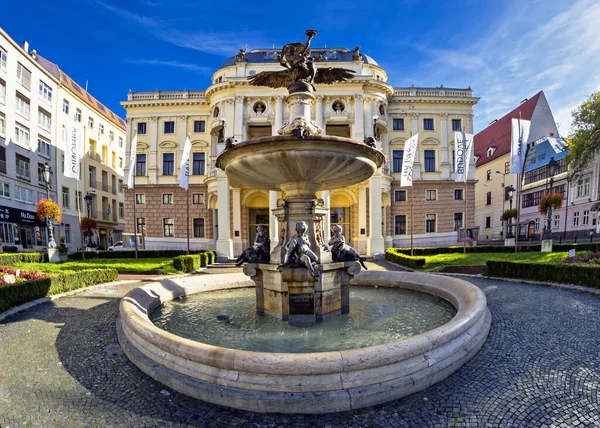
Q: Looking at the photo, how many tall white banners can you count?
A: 6